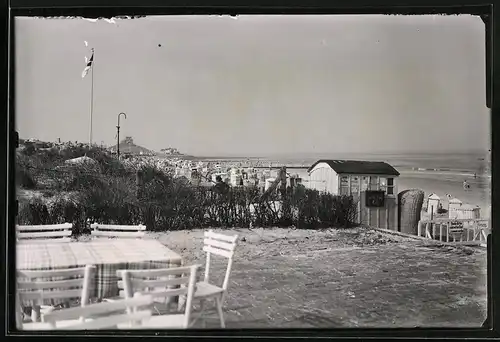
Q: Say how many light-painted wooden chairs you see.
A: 6